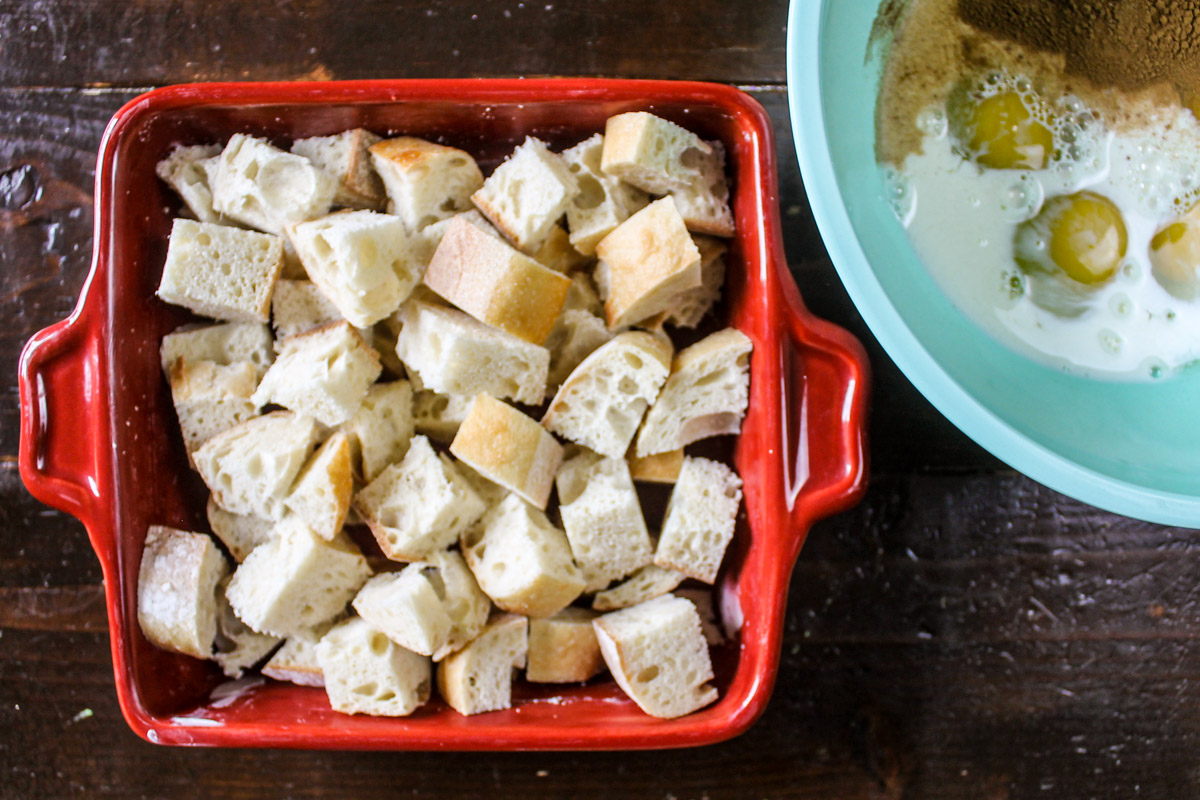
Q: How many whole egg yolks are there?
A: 2